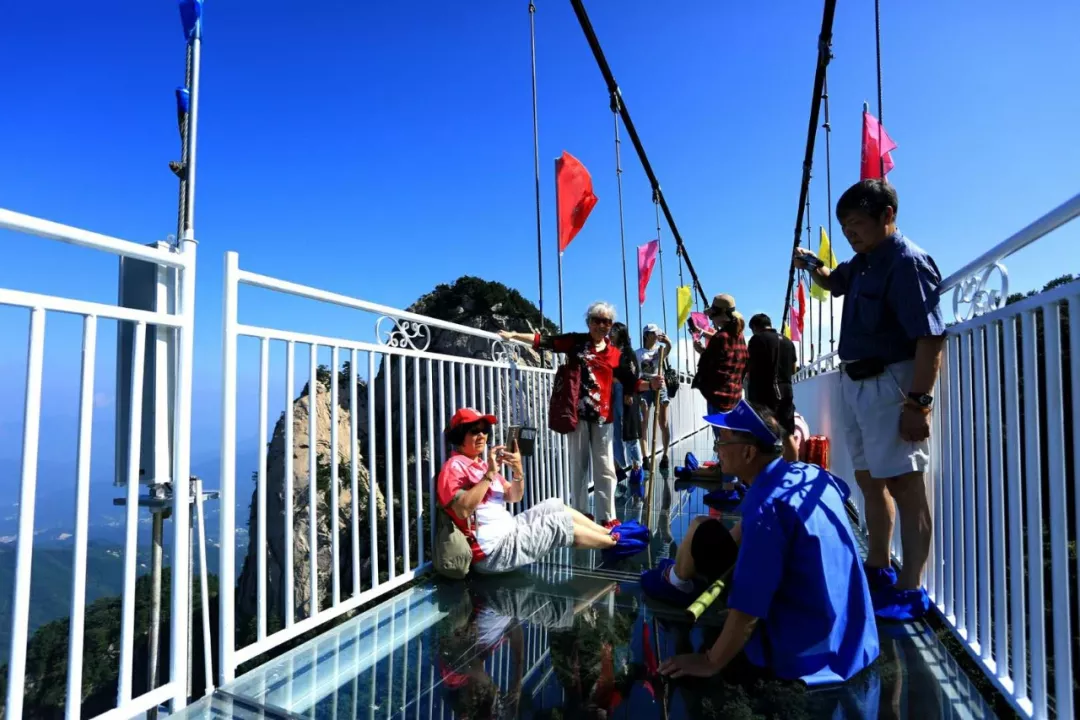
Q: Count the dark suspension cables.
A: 2